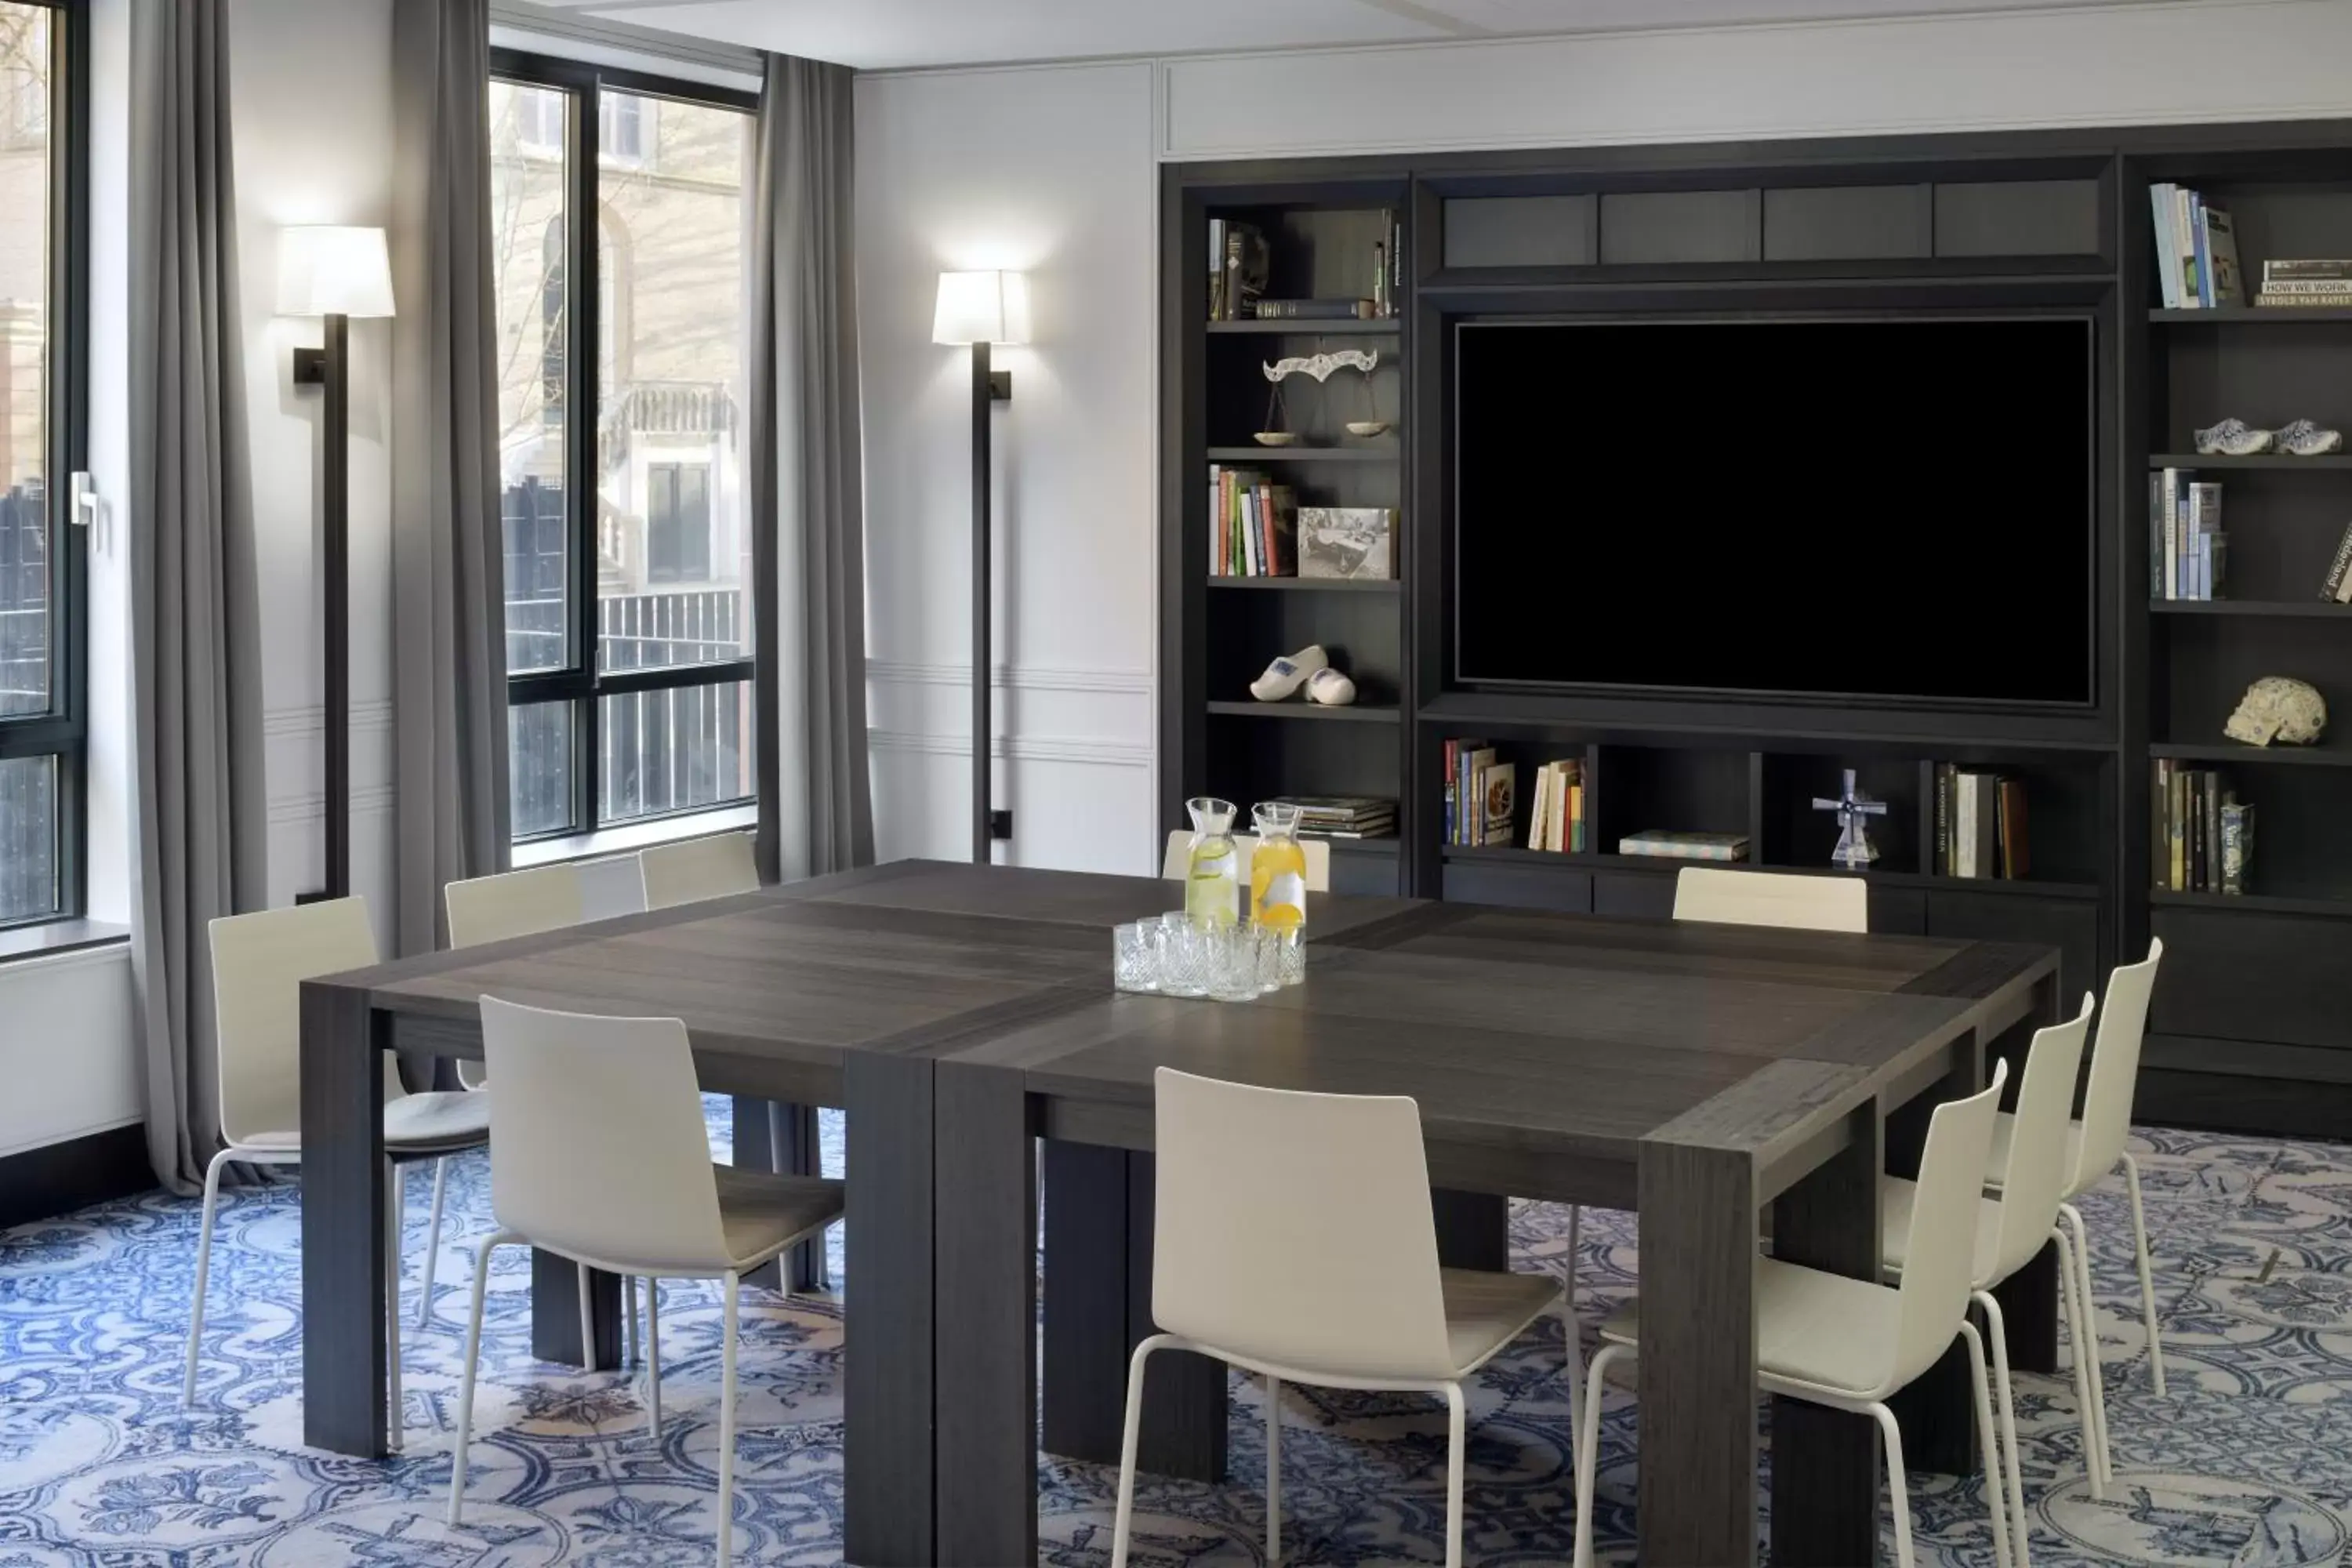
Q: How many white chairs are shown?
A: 10